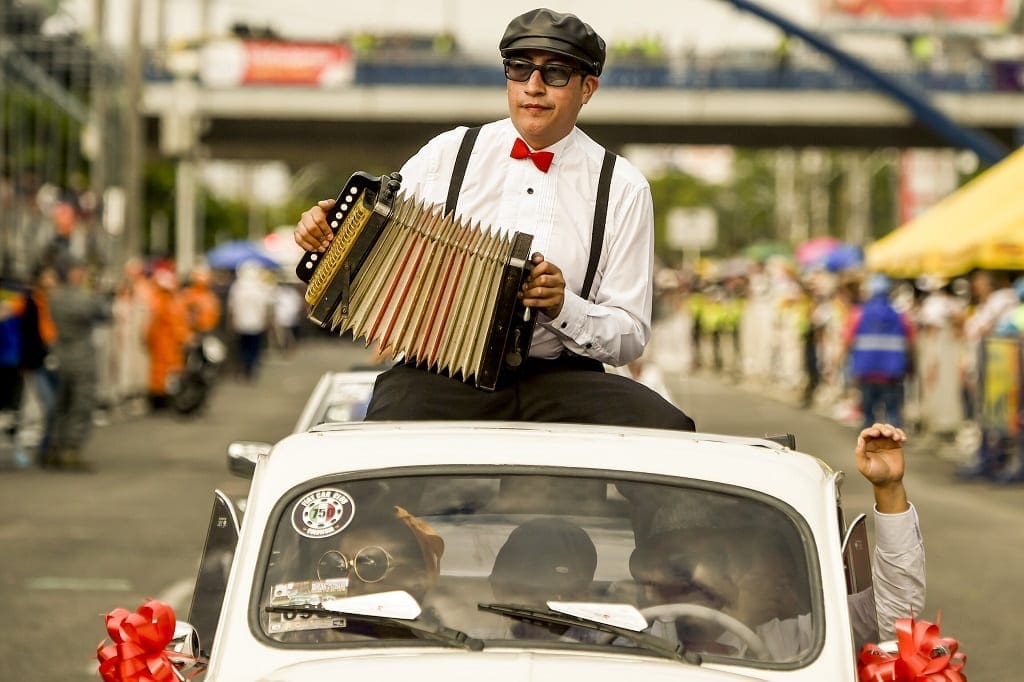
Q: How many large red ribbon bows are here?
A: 2